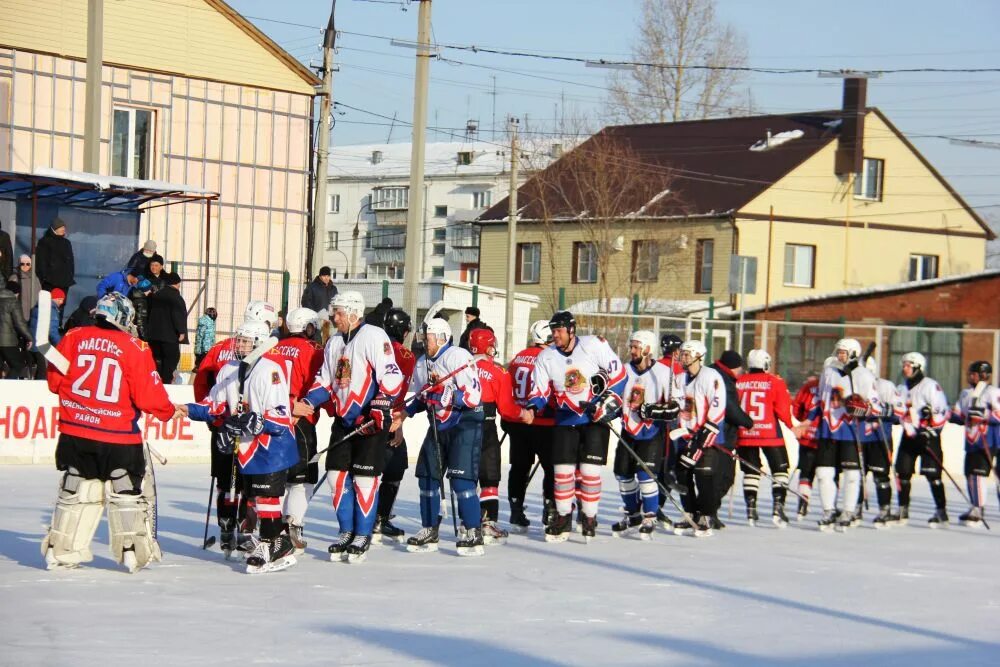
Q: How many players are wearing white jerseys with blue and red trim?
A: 10